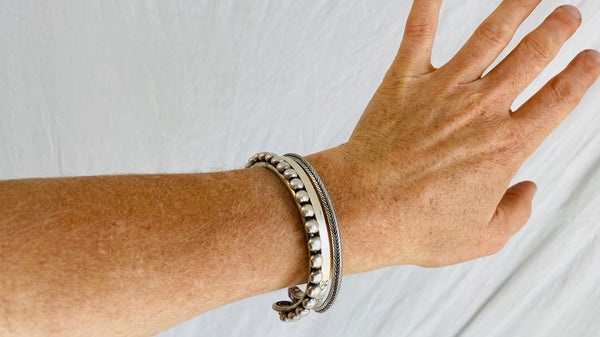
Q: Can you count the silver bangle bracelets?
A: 3